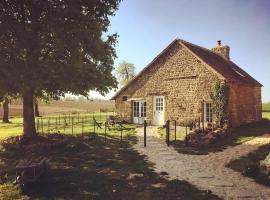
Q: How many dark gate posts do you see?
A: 2